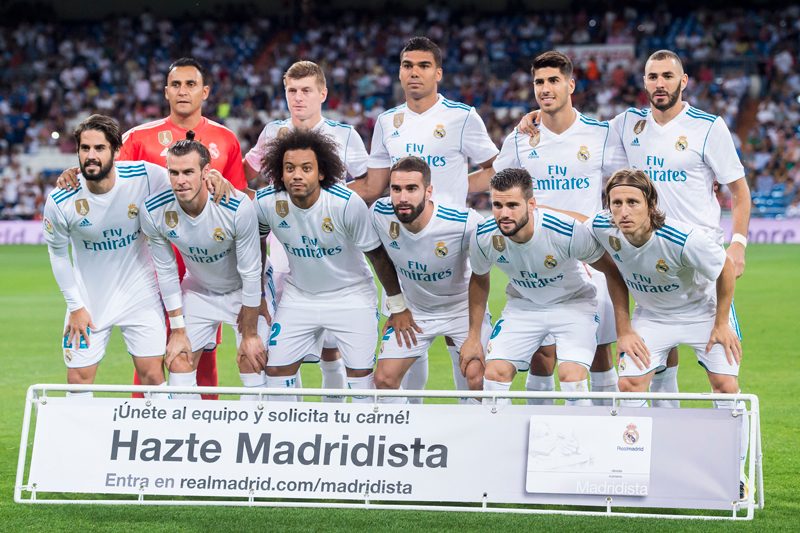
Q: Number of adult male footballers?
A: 11